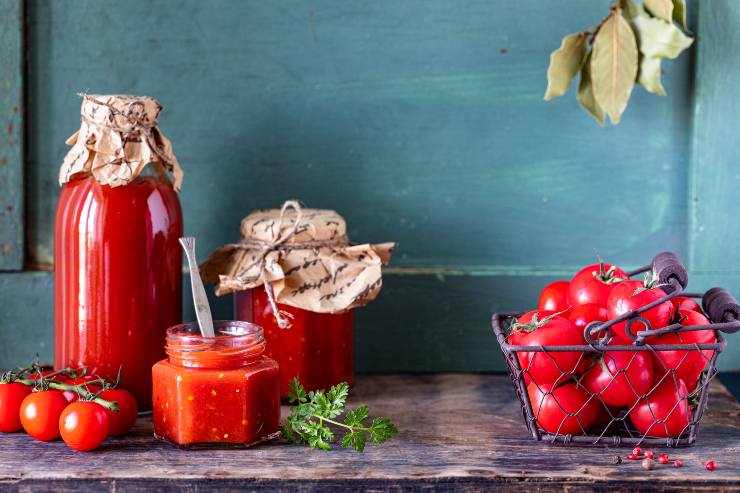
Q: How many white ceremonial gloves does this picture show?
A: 0